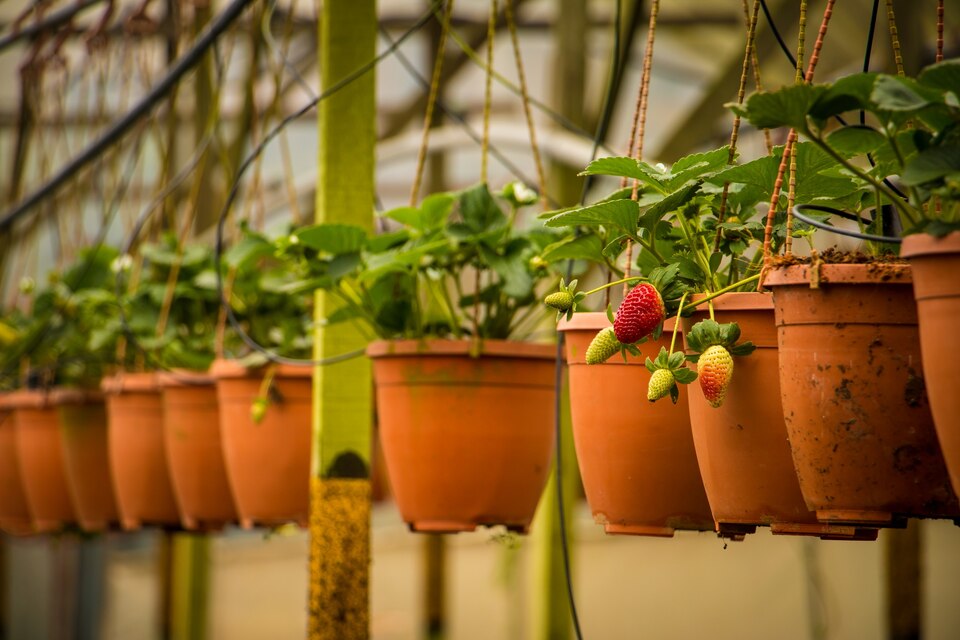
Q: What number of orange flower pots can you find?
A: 11